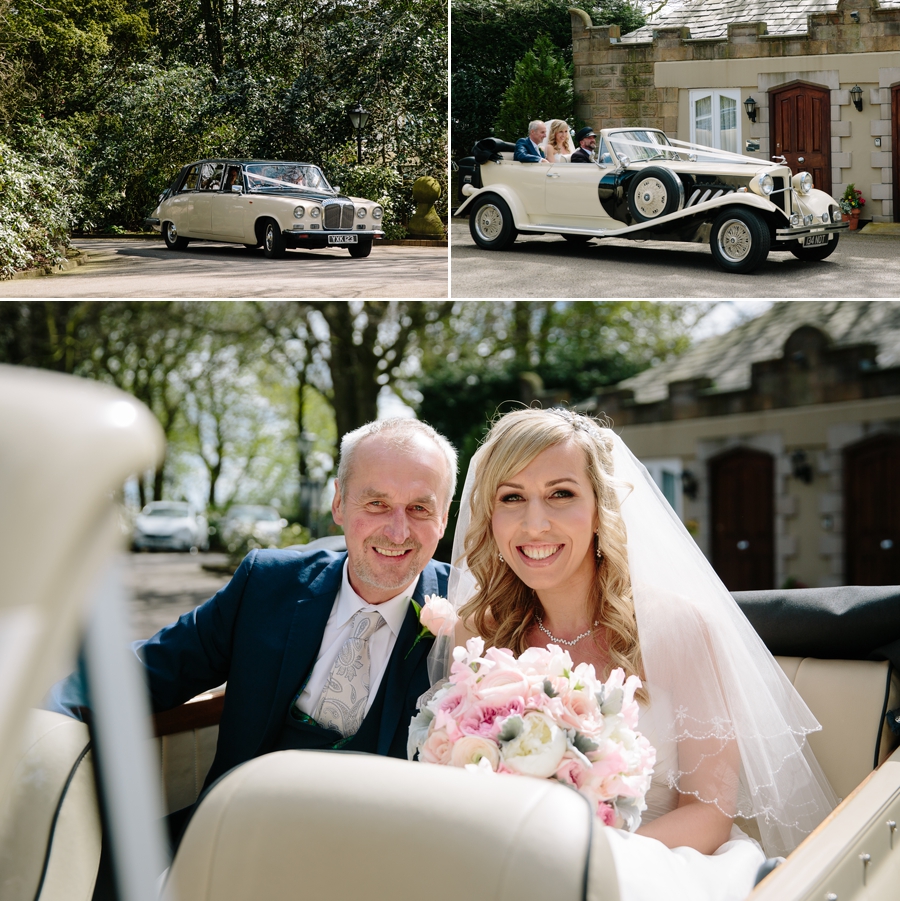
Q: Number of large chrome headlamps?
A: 2